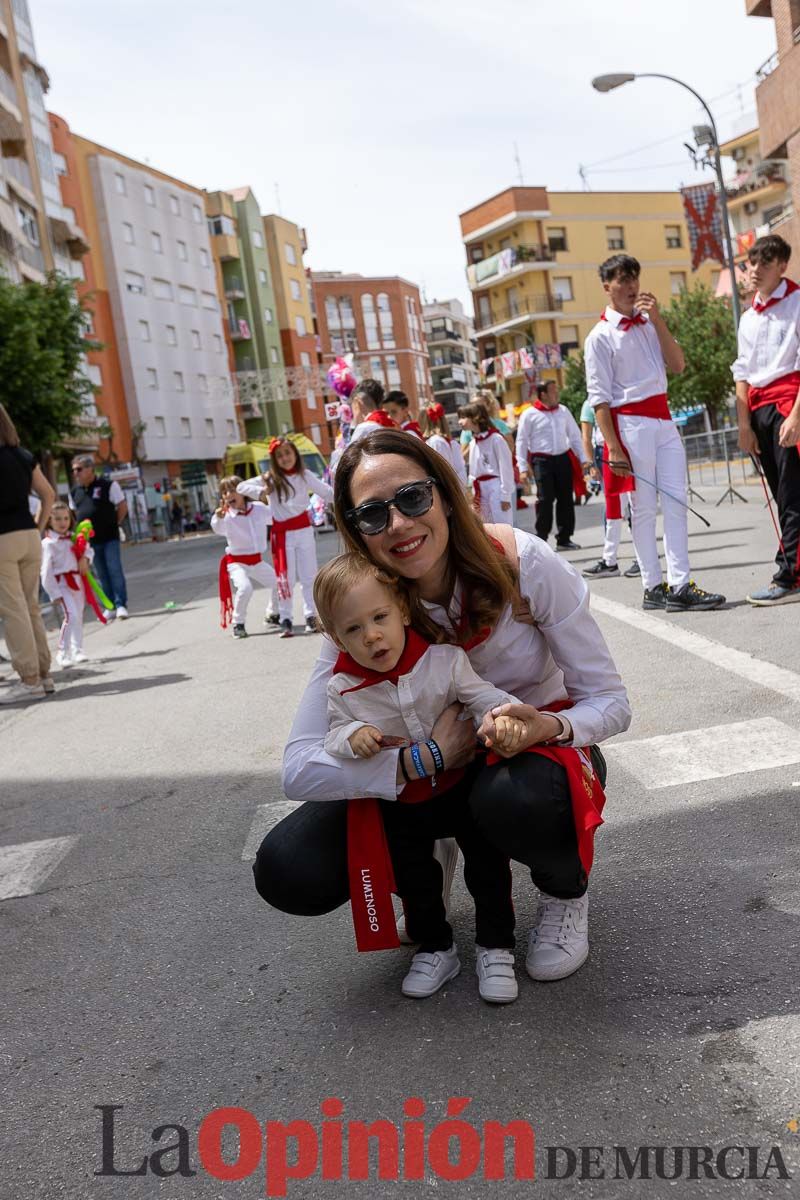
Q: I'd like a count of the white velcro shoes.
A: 2